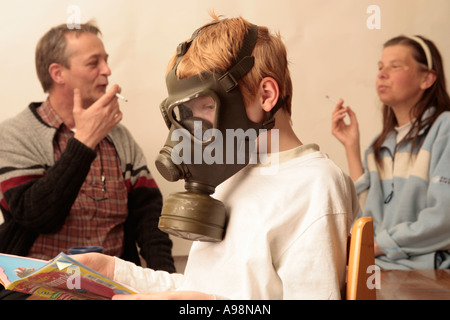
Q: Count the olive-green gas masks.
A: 1